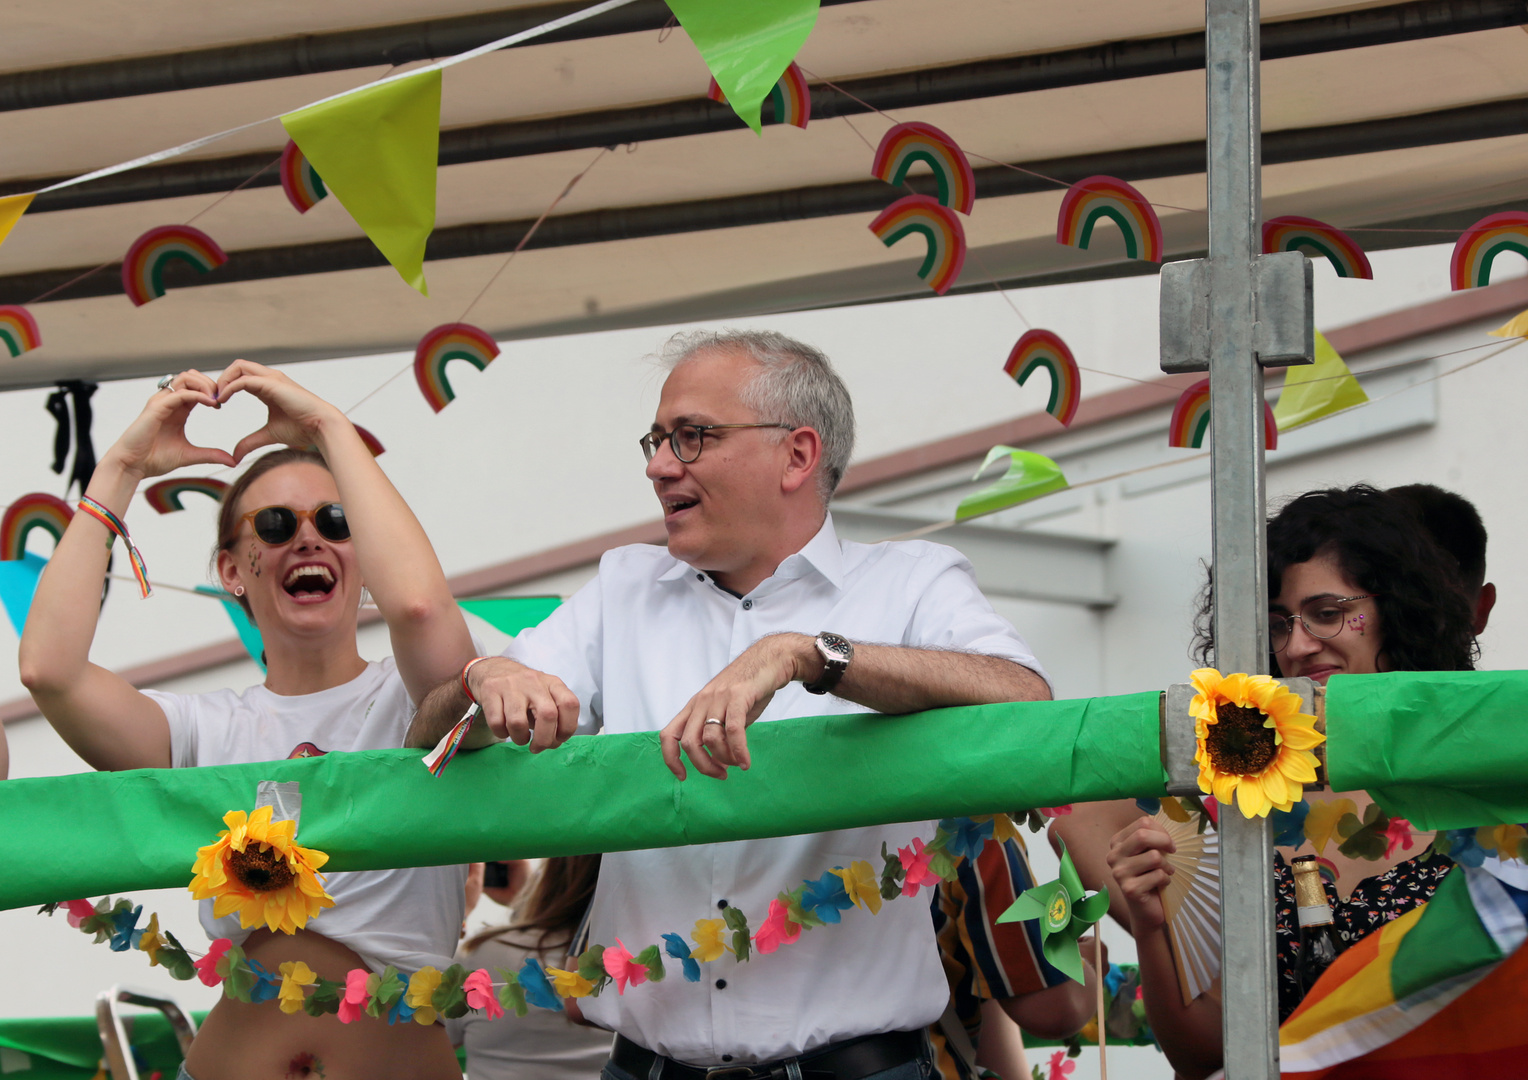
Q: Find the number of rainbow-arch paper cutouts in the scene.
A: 15